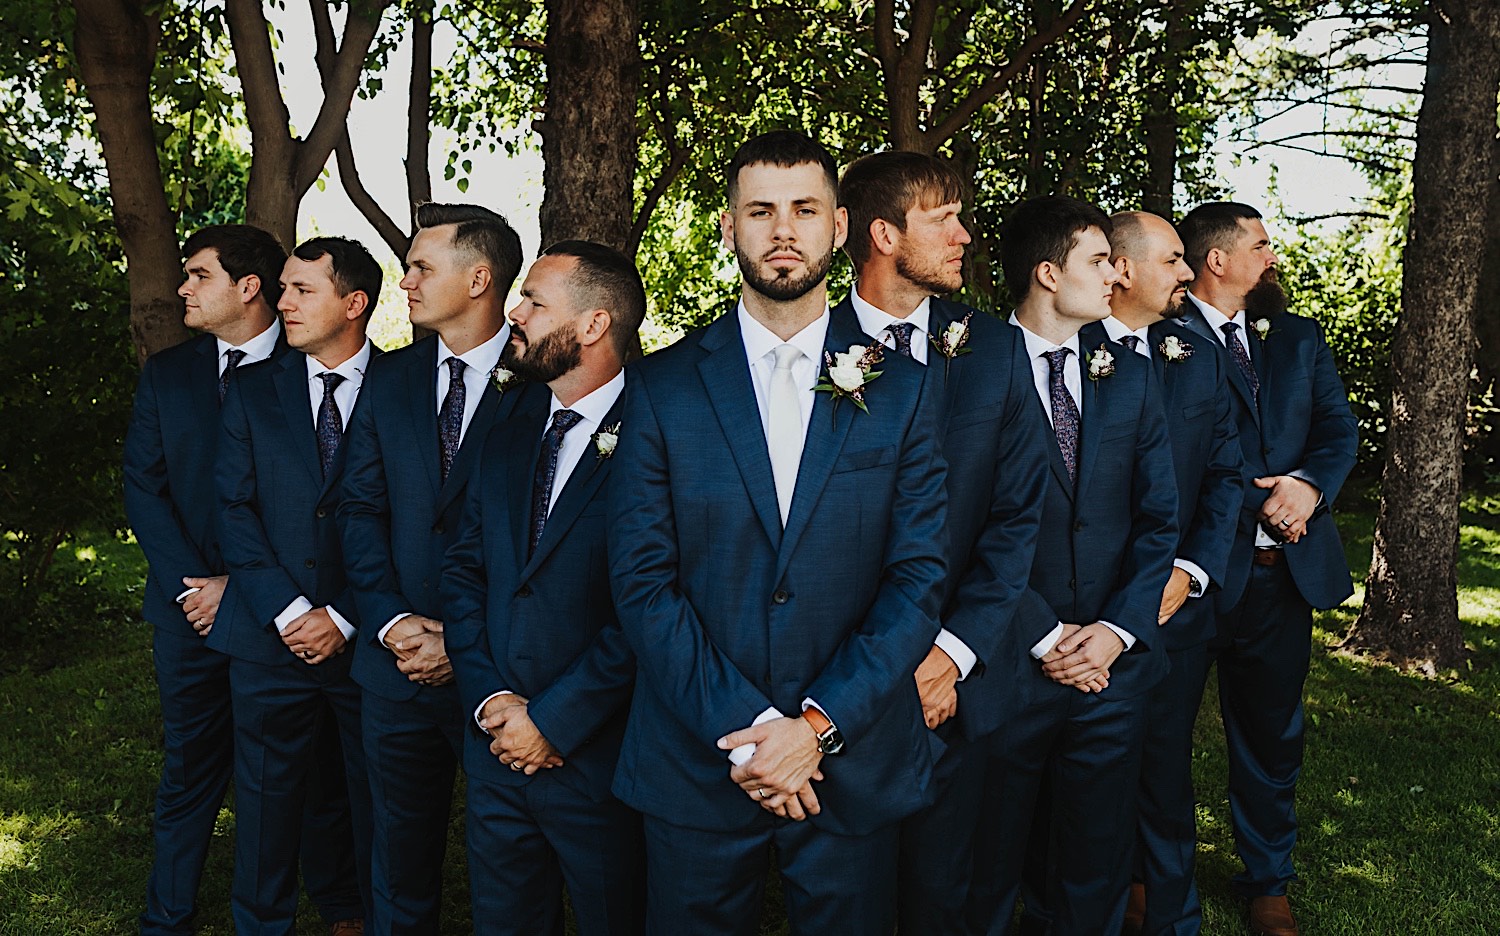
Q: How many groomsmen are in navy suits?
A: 8